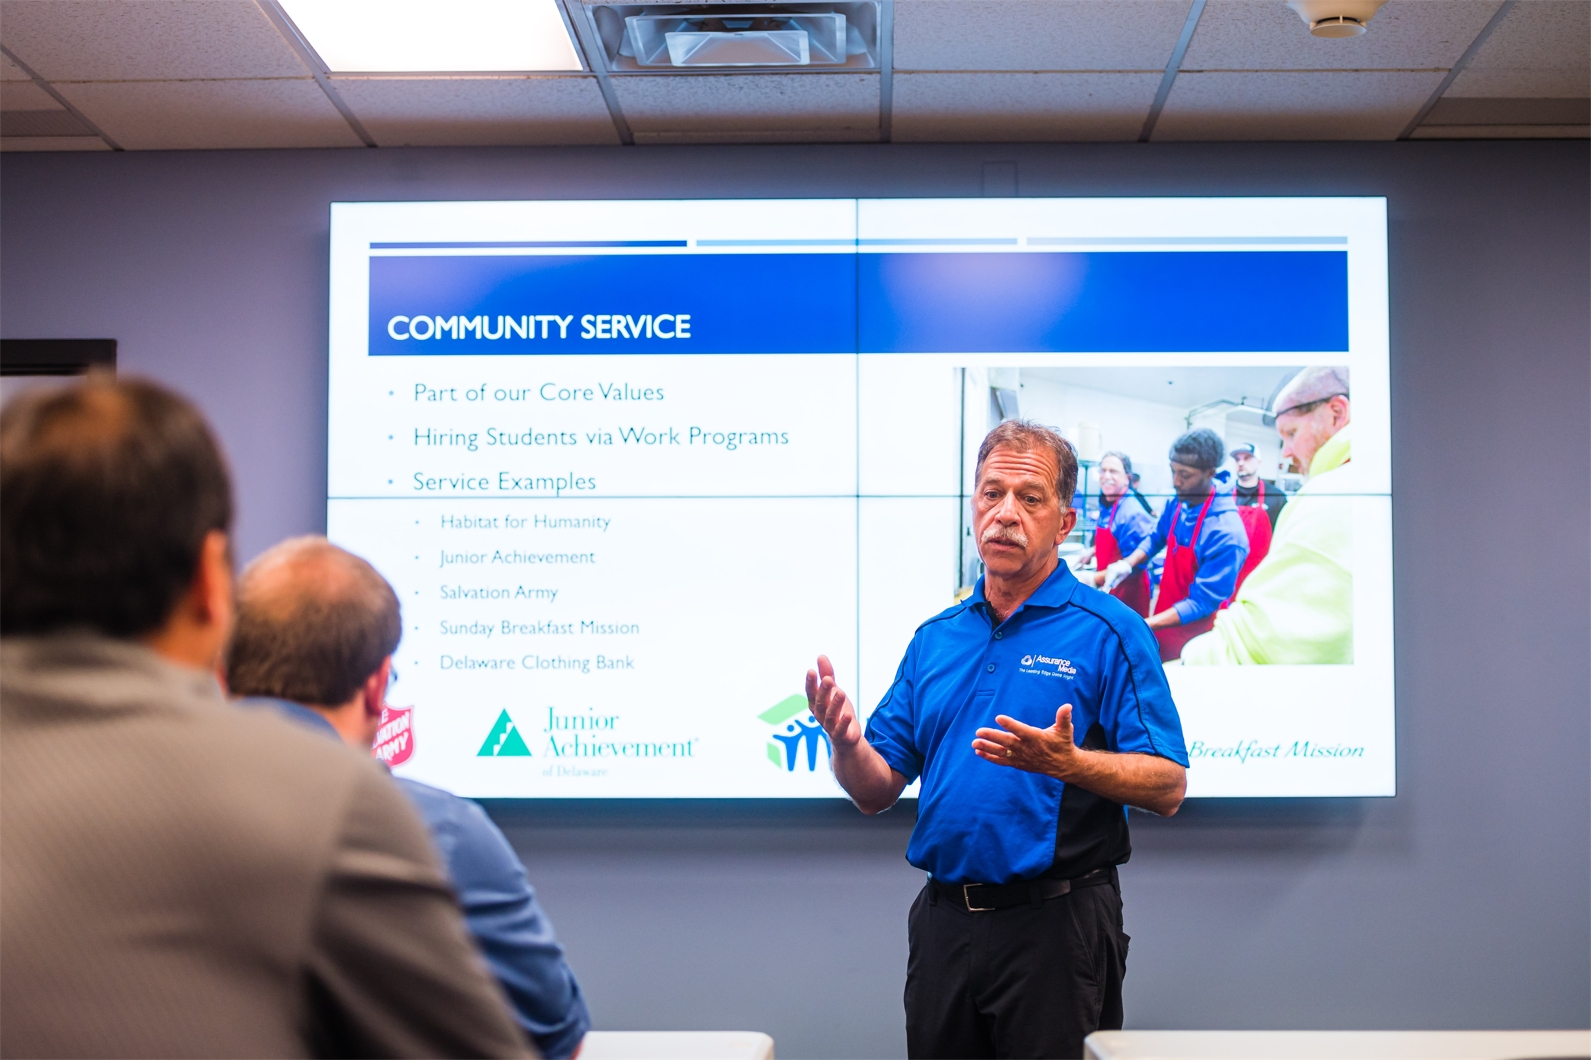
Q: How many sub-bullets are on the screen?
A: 5